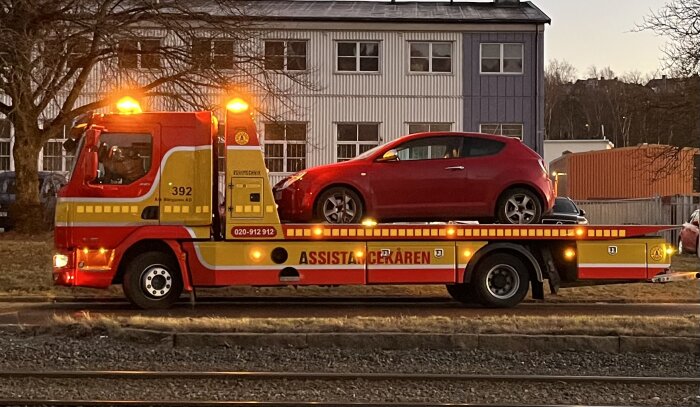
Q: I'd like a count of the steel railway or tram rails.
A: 2